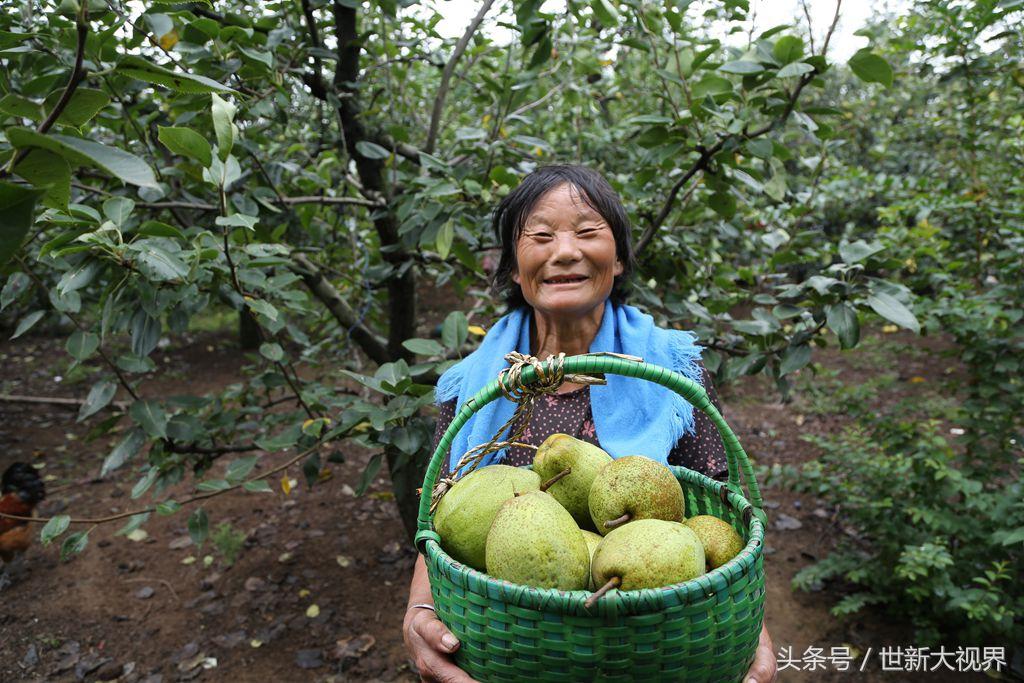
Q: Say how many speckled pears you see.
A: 7